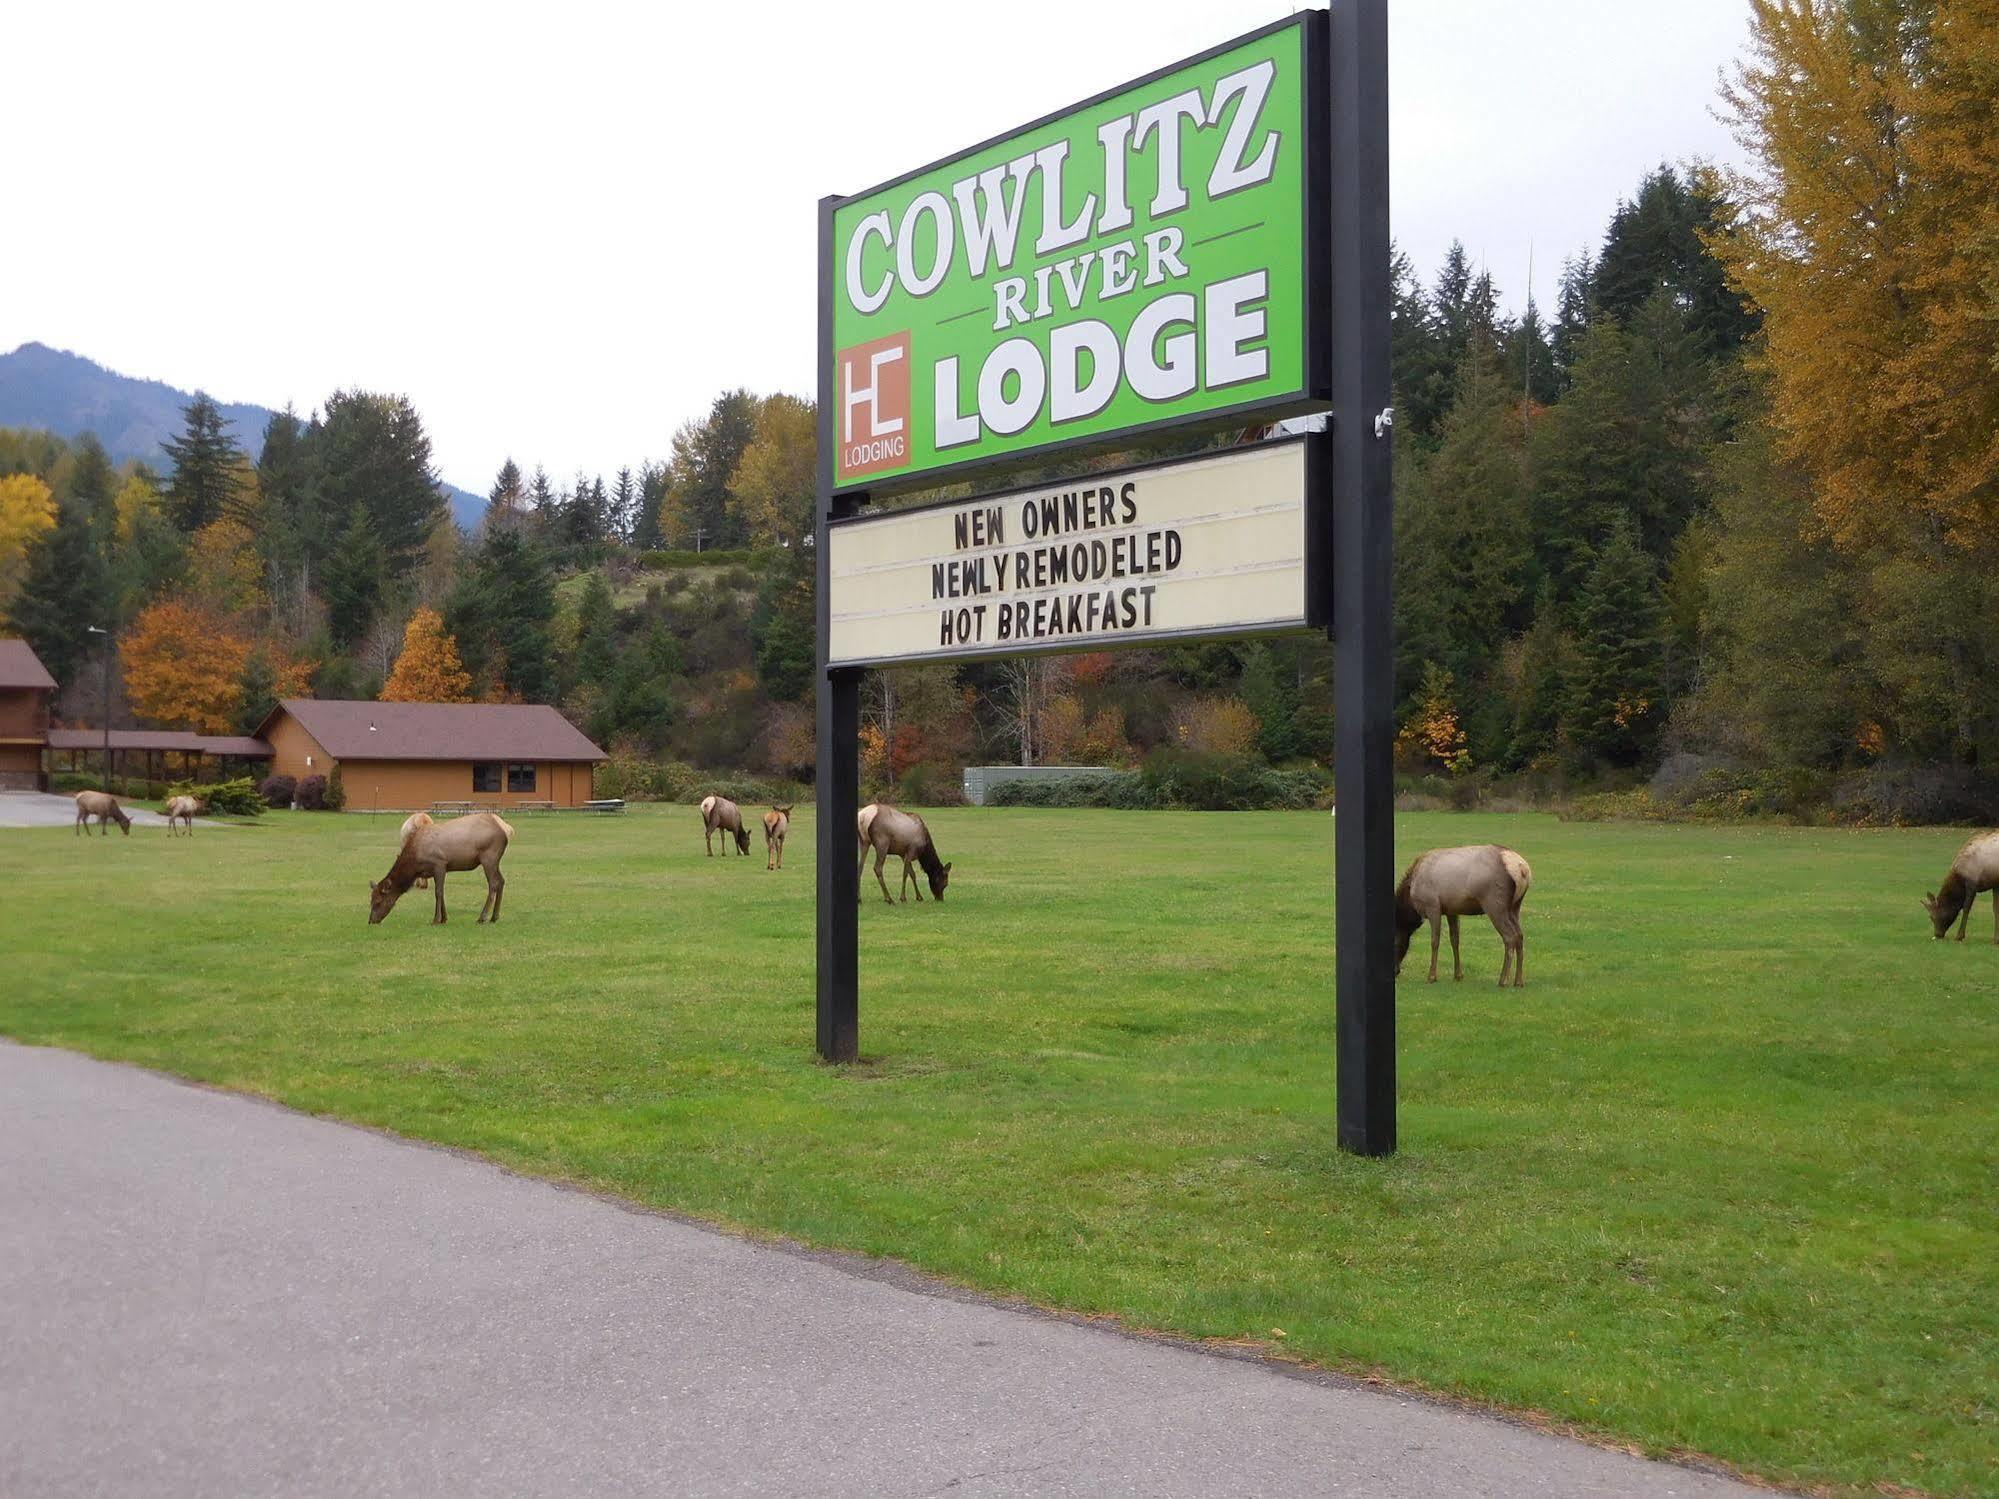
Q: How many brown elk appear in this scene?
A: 9